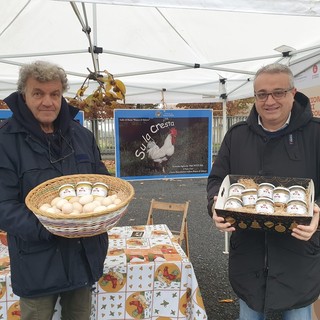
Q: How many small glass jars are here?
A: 11